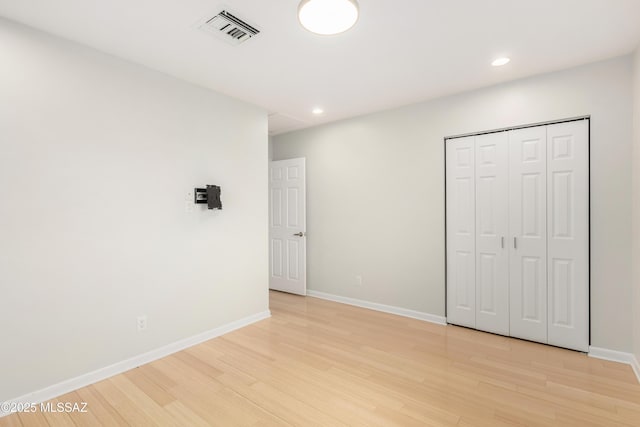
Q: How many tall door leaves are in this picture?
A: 5